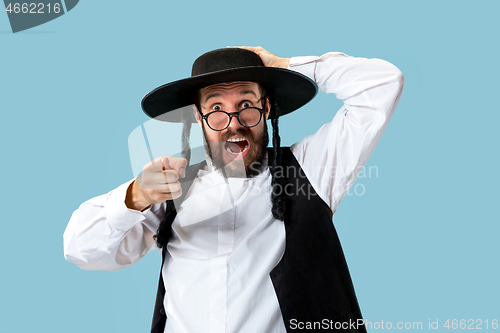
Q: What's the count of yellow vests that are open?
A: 0